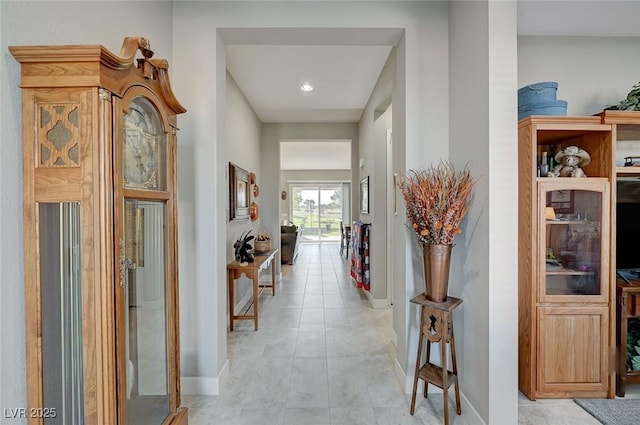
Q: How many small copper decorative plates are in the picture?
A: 3